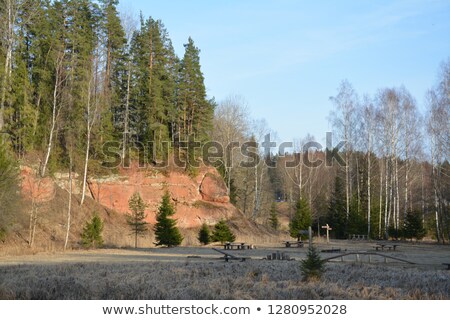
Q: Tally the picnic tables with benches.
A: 3